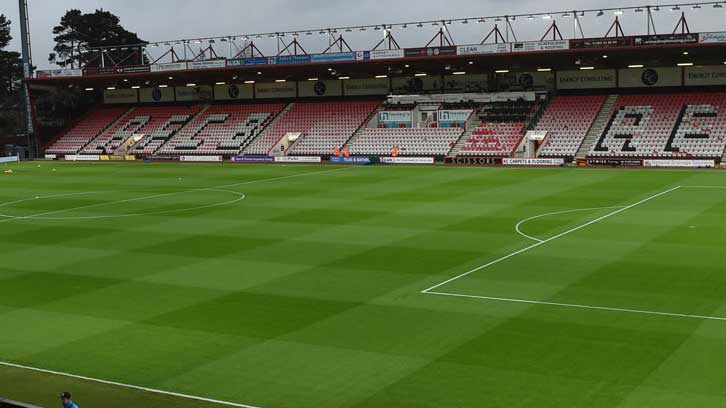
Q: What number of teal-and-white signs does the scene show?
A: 2